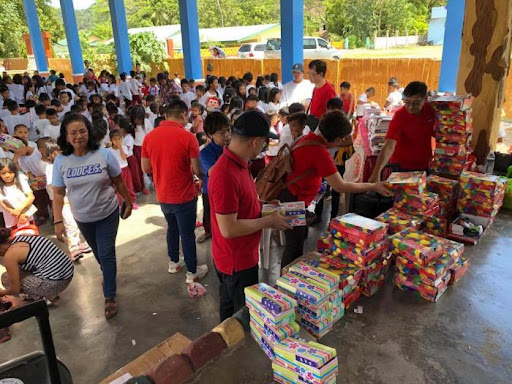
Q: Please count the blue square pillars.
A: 6